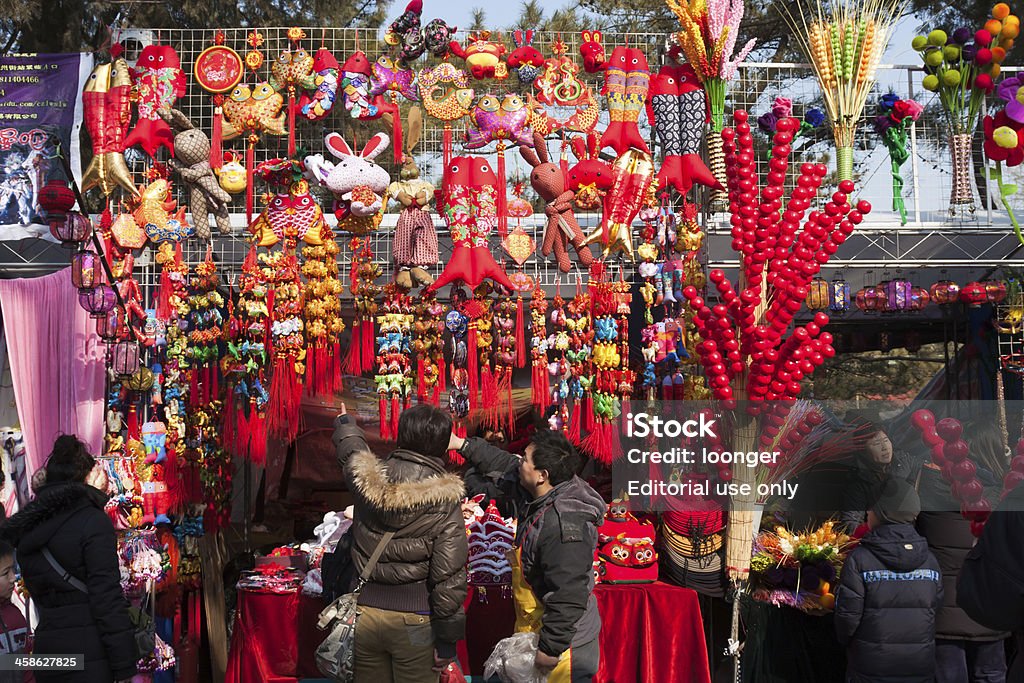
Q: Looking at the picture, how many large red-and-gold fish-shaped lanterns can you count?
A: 2